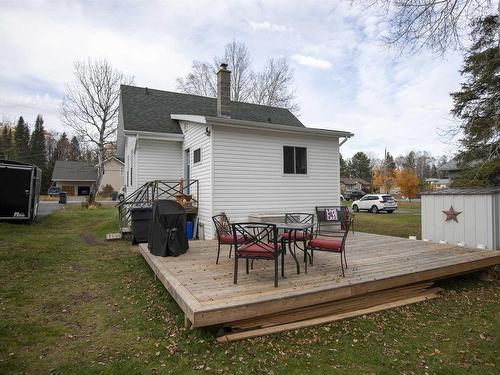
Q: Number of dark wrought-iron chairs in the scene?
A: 4